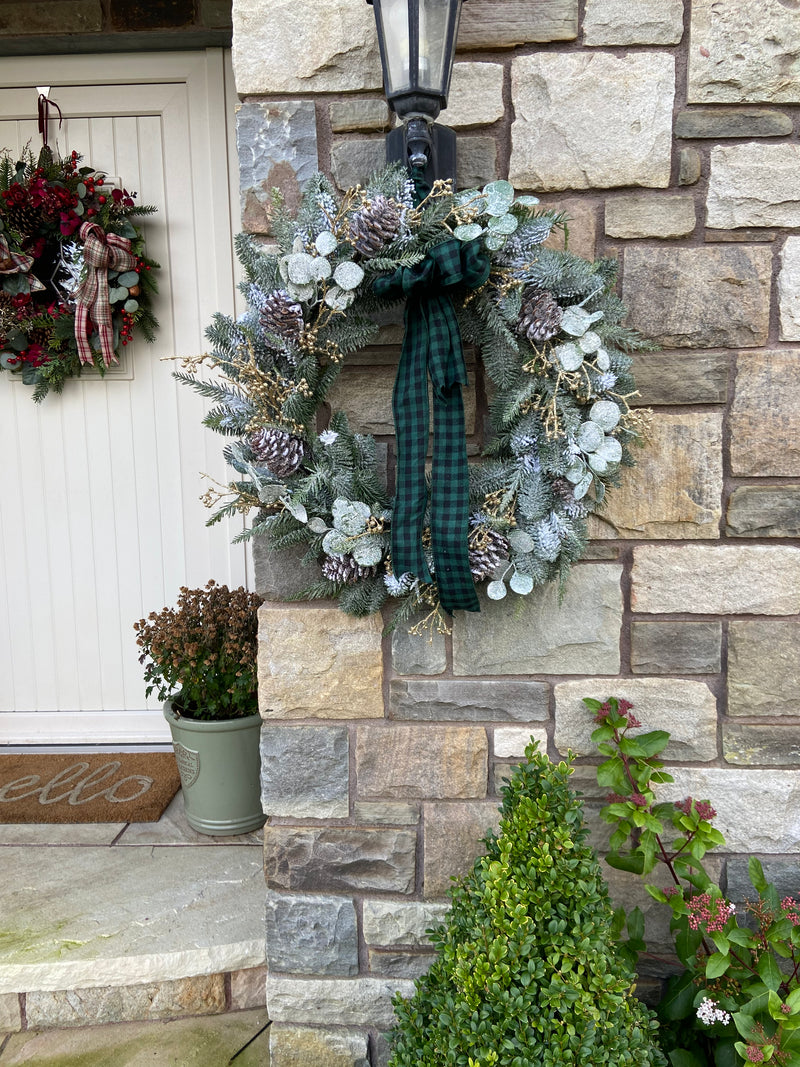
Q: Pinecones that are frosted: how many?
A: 7